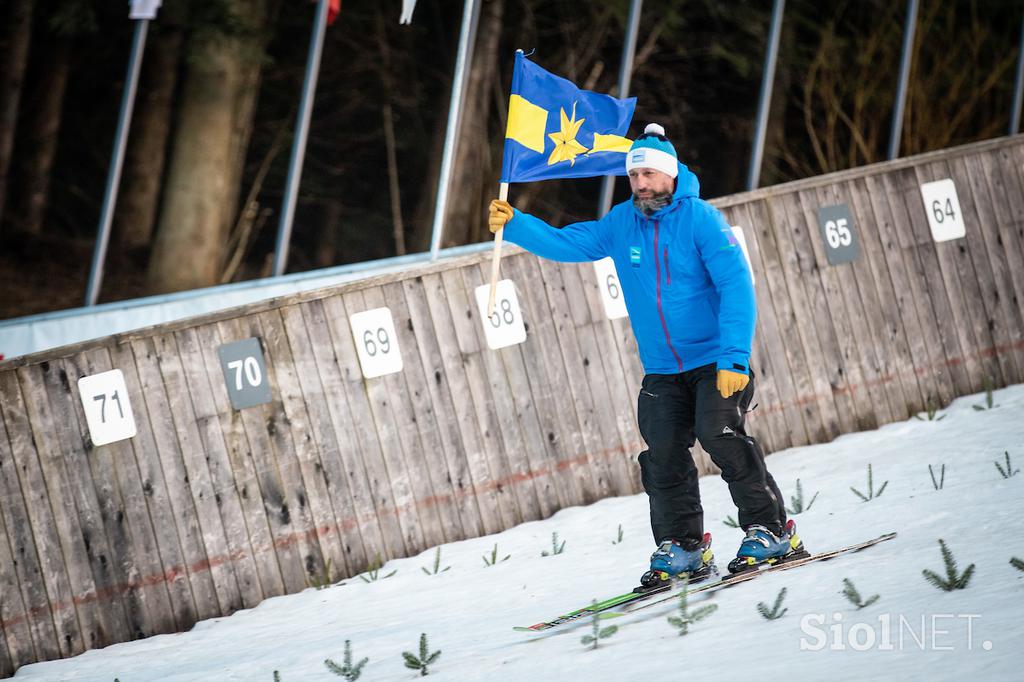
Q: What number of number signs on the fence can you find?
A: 8